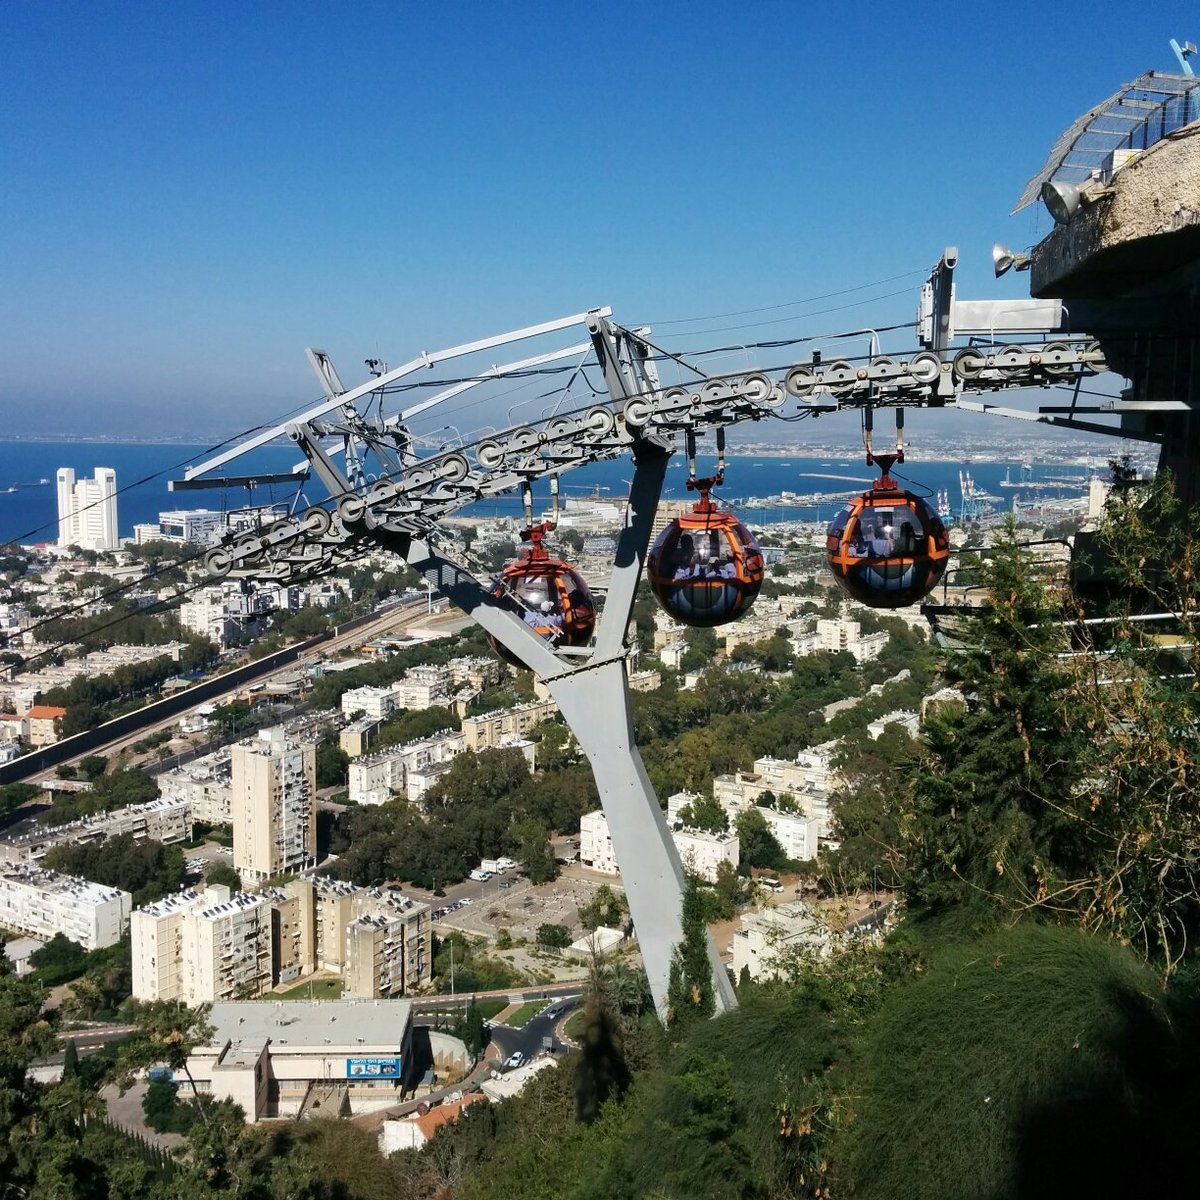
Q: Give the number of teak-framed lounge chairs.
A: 0